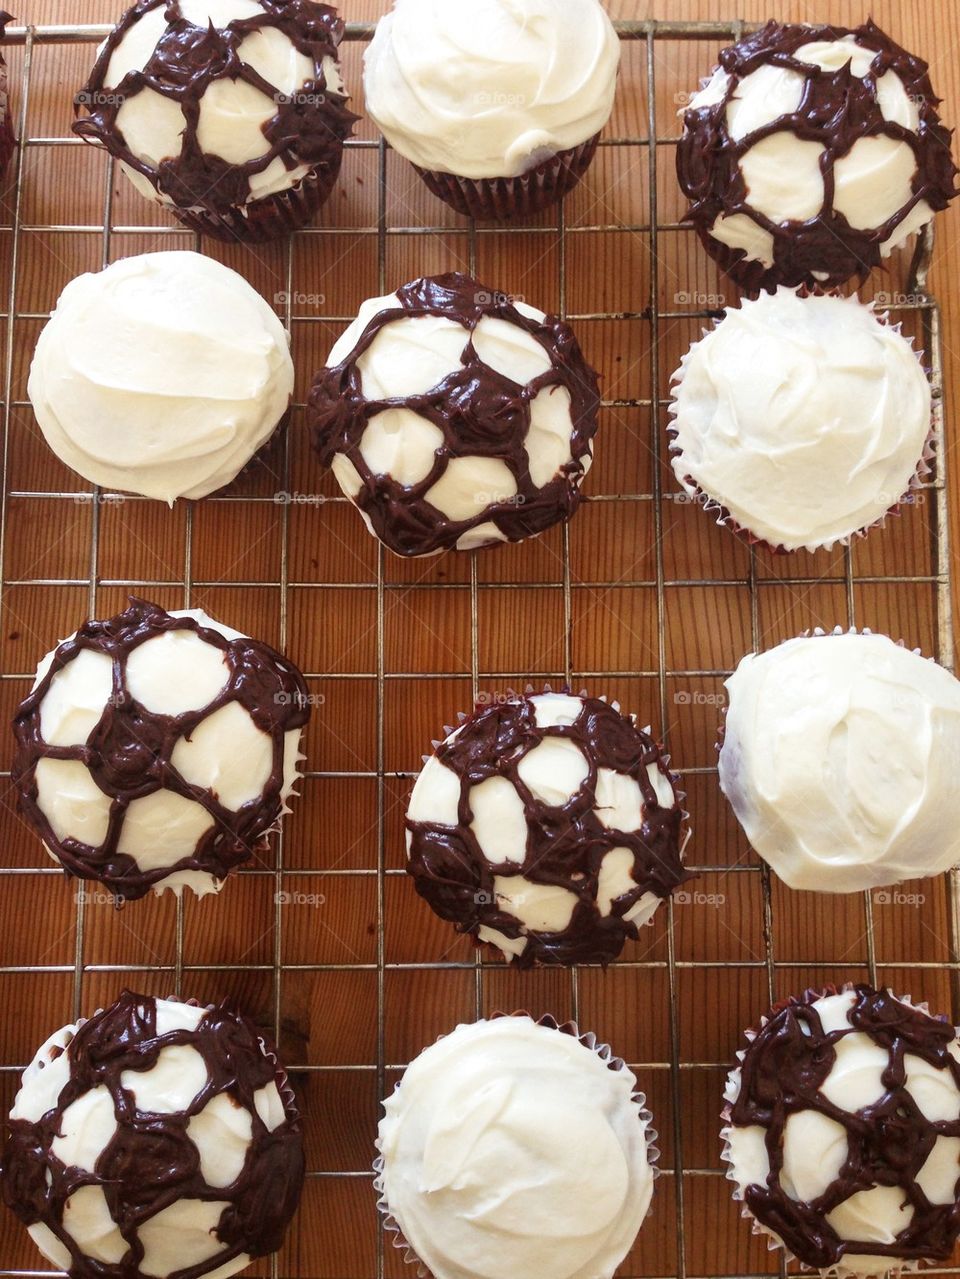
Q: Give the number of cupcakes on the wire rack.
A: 12